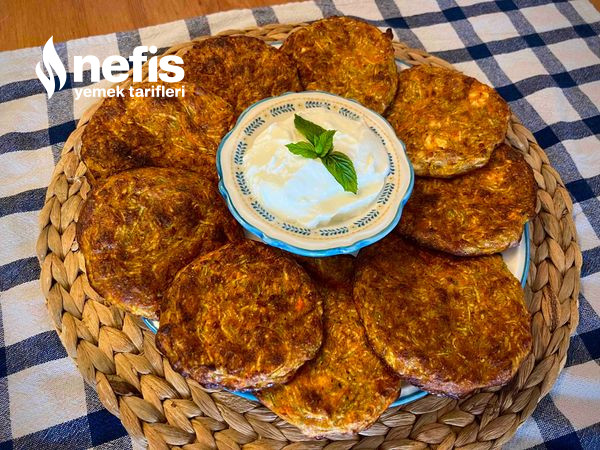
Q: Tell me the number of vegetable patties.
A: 9